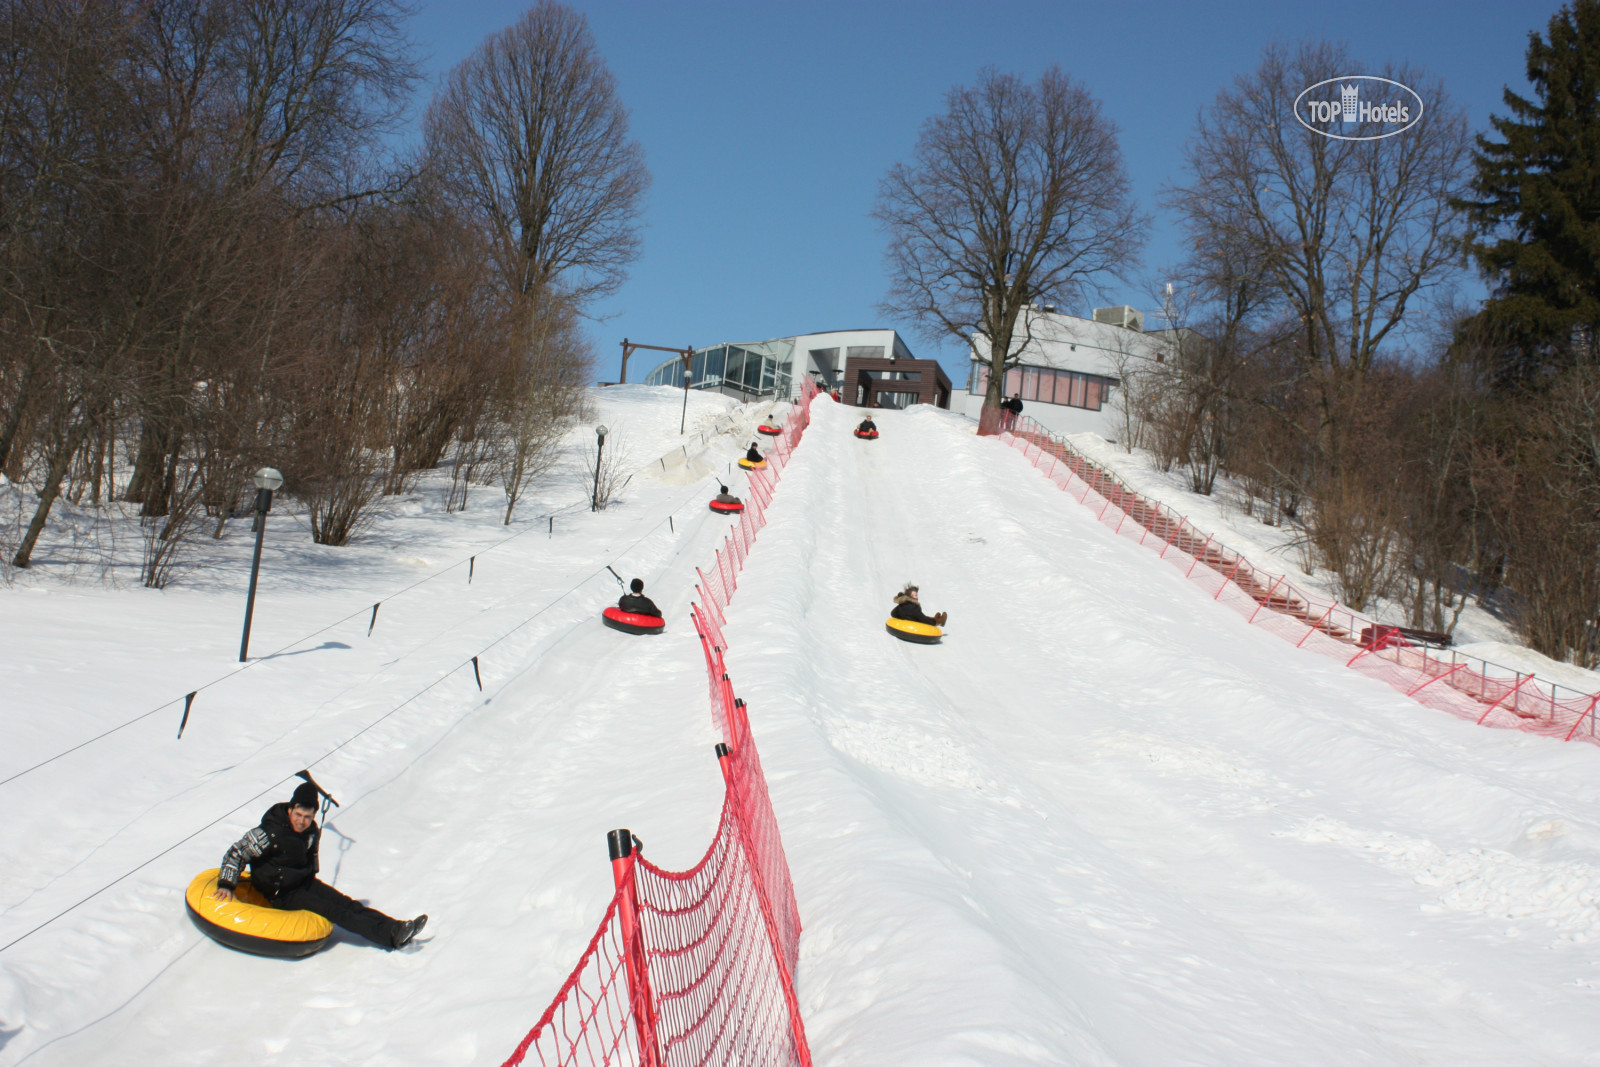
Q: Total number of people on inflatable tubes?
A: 7